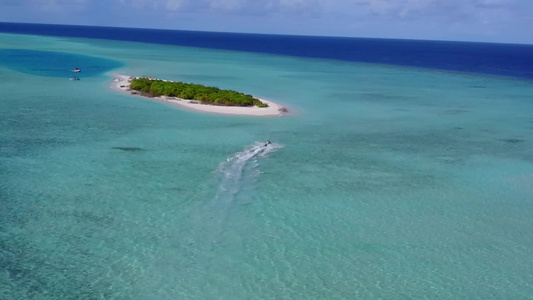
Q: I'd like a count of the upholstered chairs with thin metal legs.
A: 0